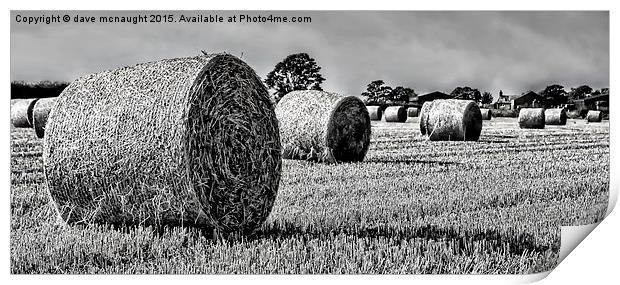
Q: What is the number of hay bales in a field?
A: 13